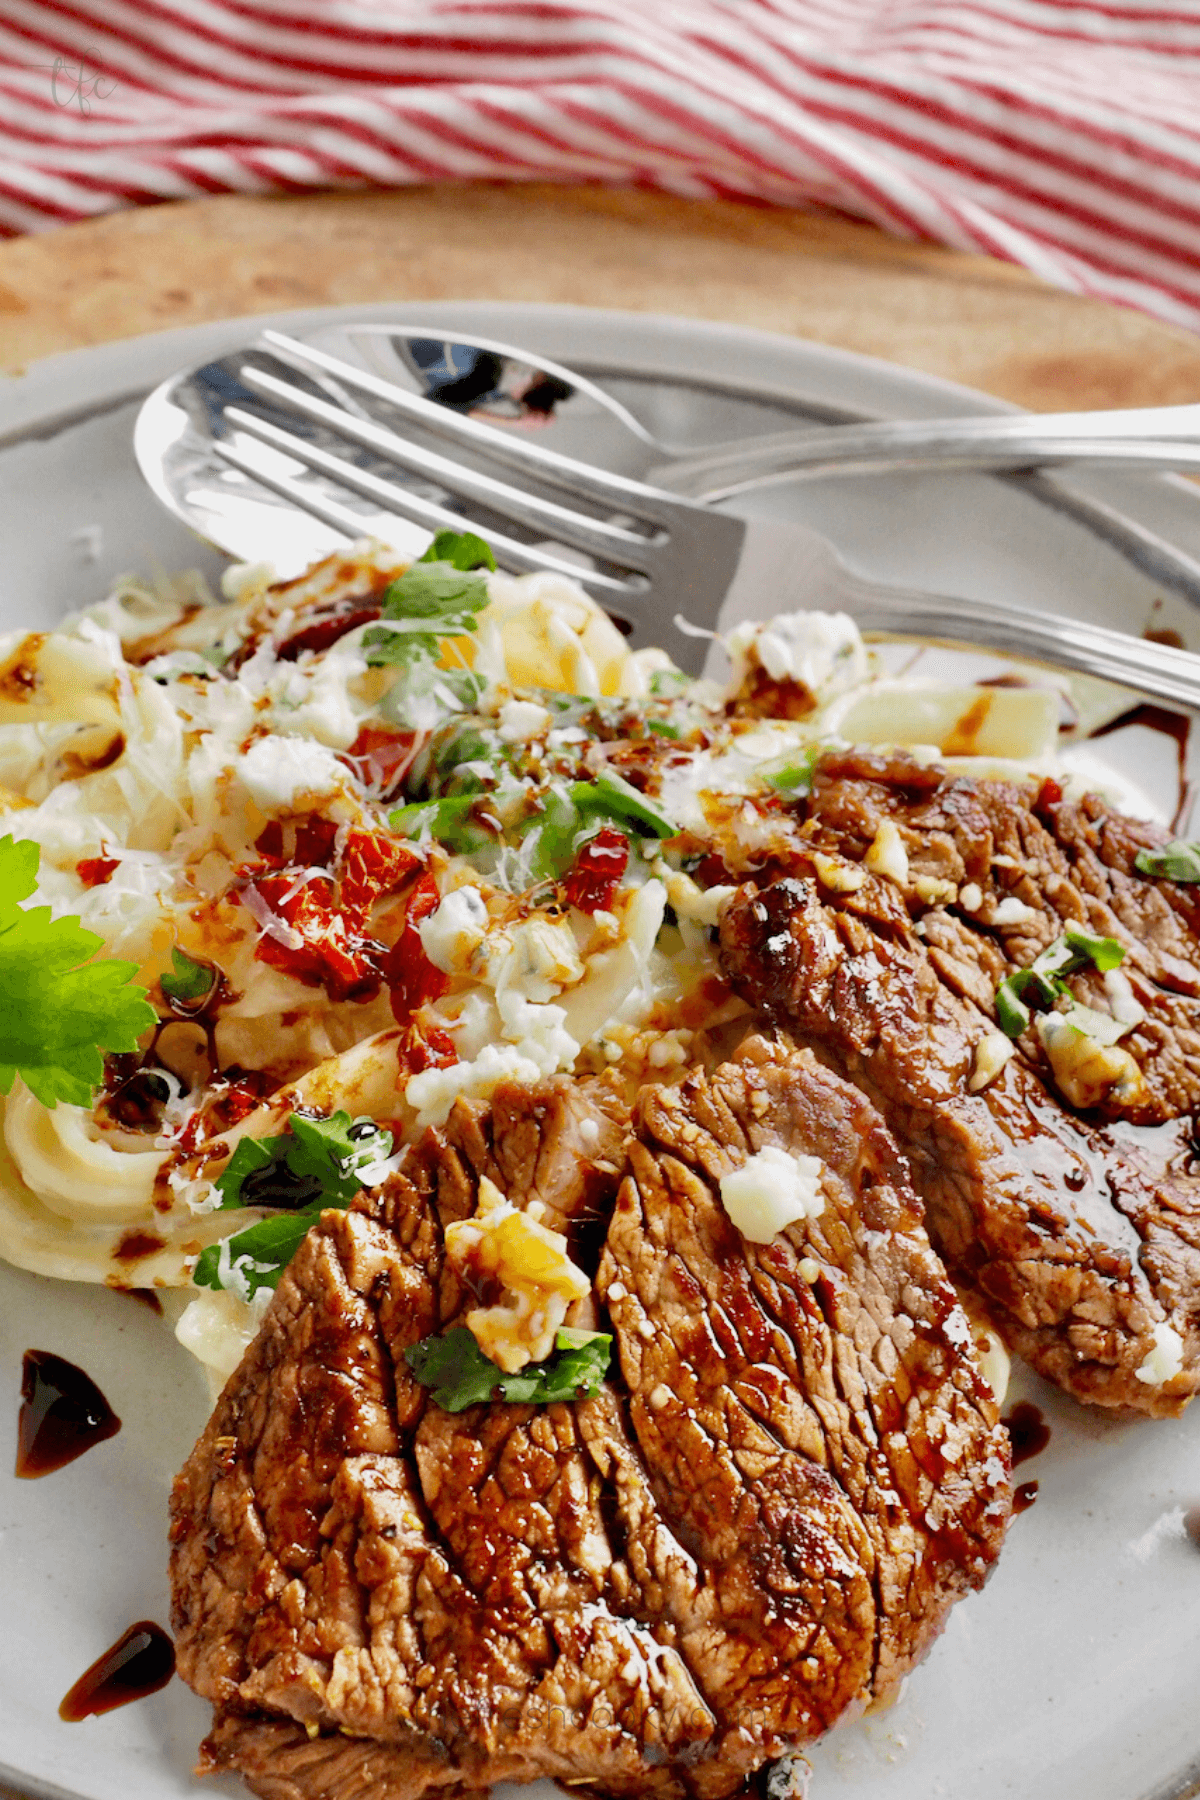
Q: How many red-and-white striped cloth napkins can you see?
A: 1